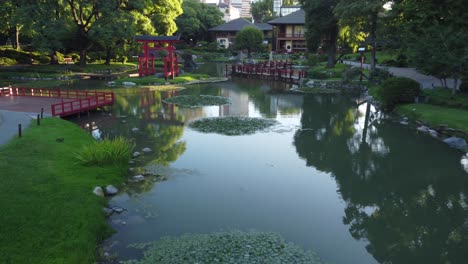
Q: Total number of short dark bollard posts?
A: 3